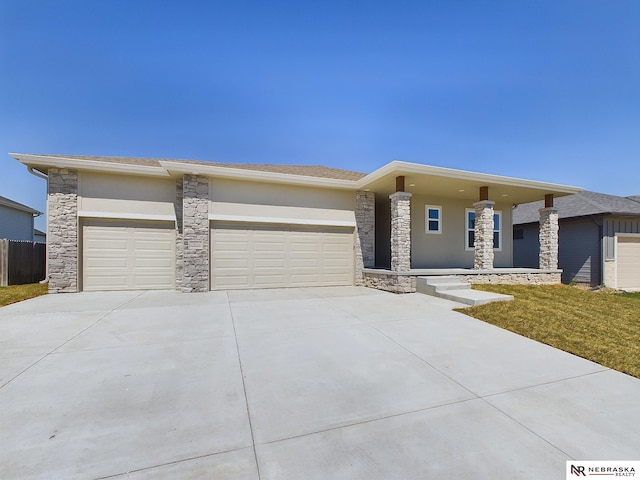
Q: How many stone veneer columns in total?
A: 6